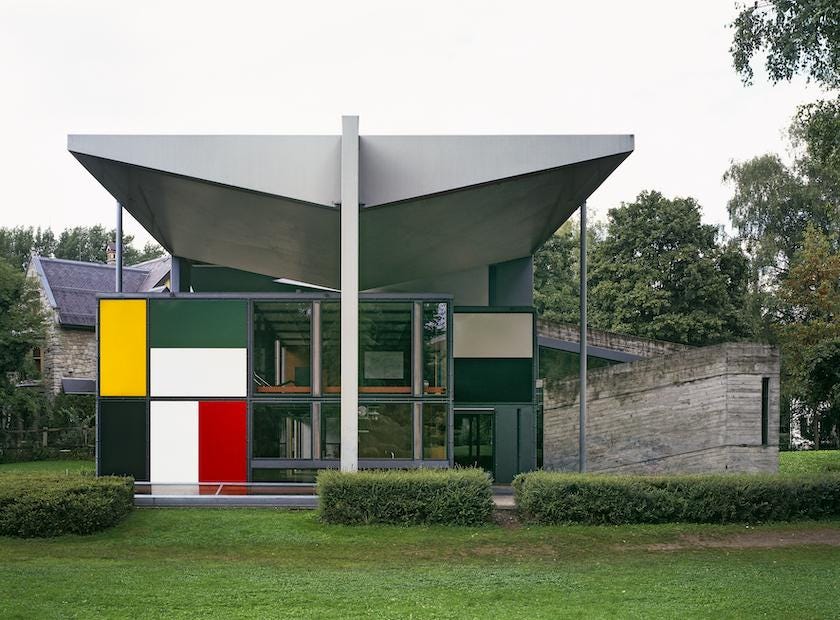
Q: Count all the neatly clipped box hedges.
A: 3